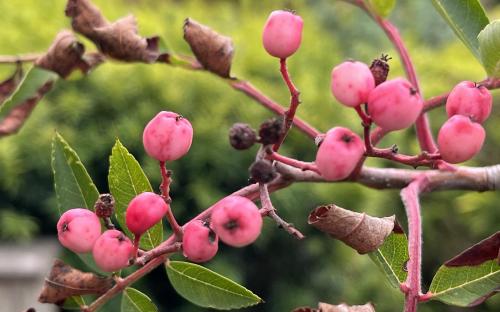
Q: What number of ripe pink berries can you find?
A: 12